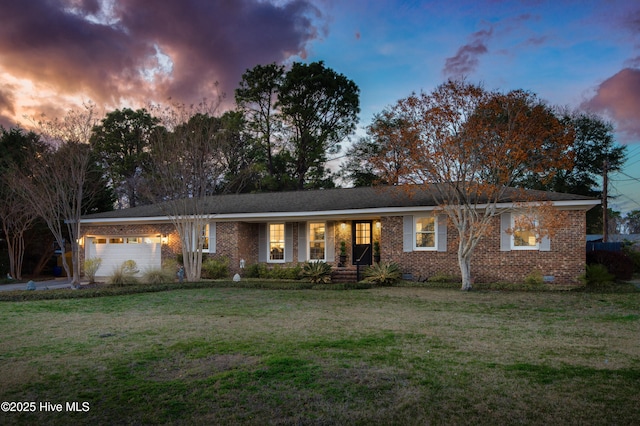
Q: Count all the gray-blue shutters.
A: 10